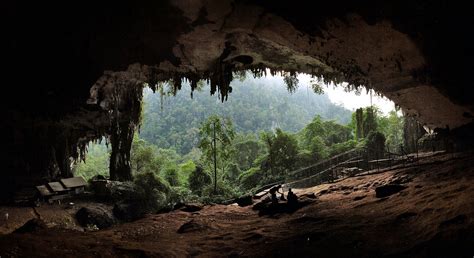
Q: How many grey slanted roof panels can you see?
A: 3